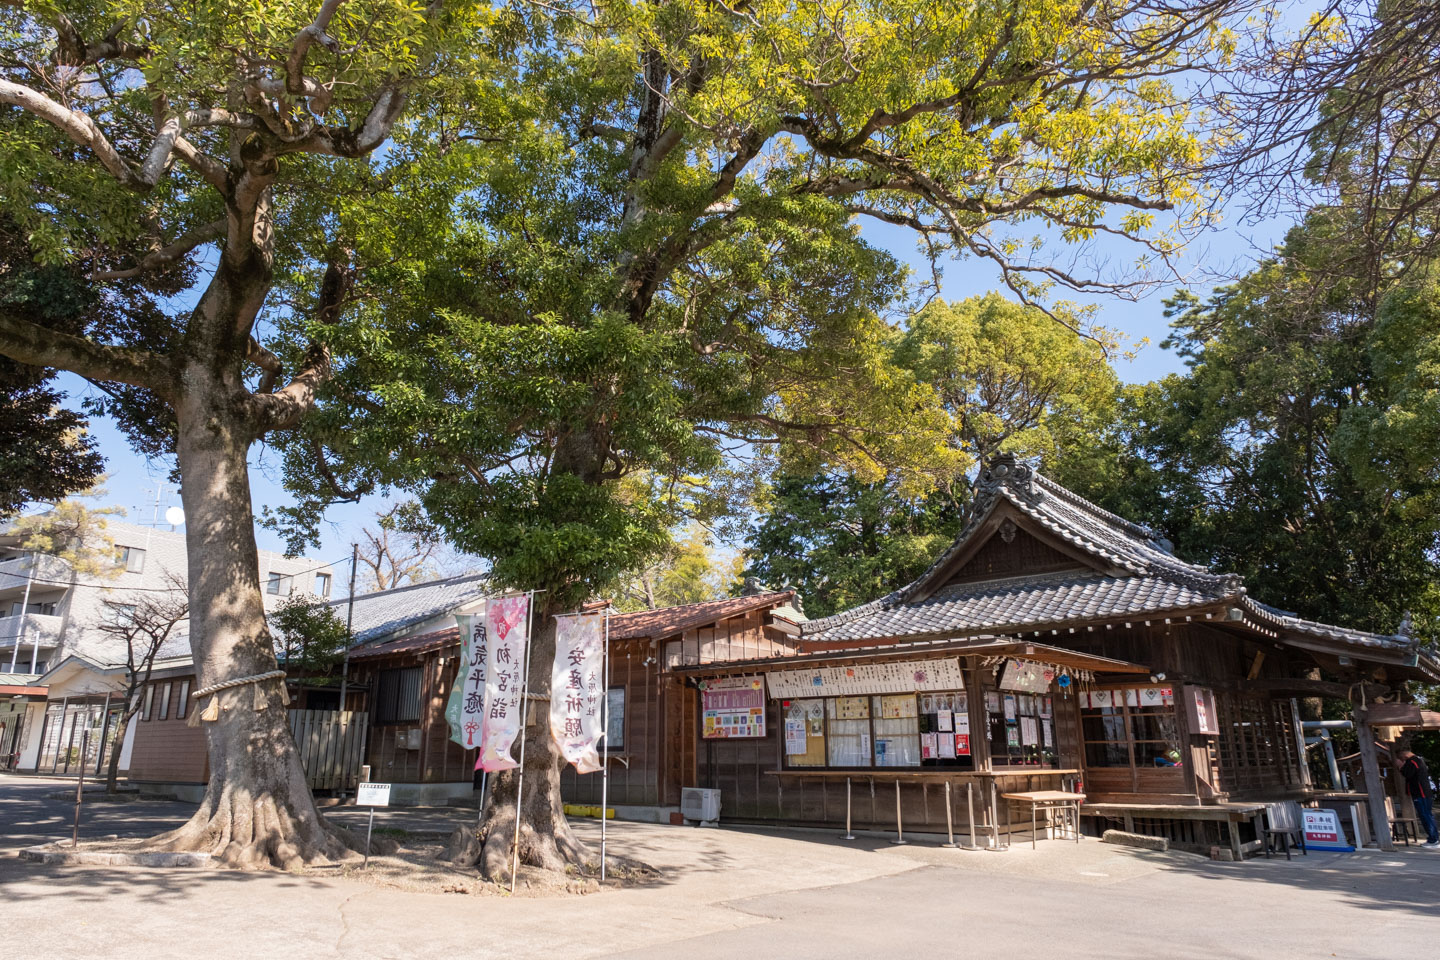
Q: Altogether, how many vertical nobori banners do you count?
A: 3